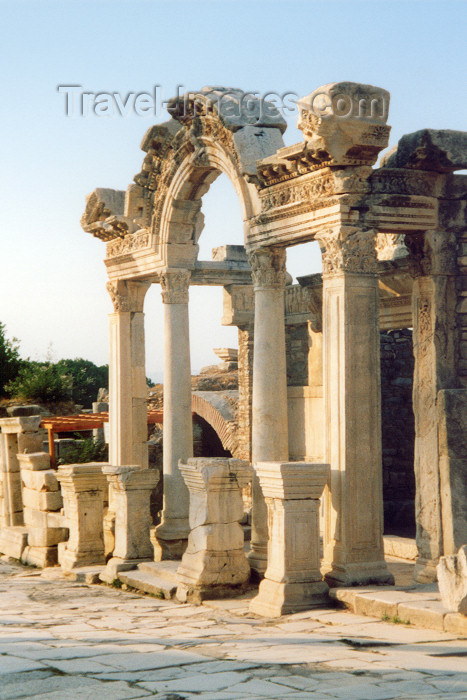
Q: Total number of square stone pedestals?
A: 4